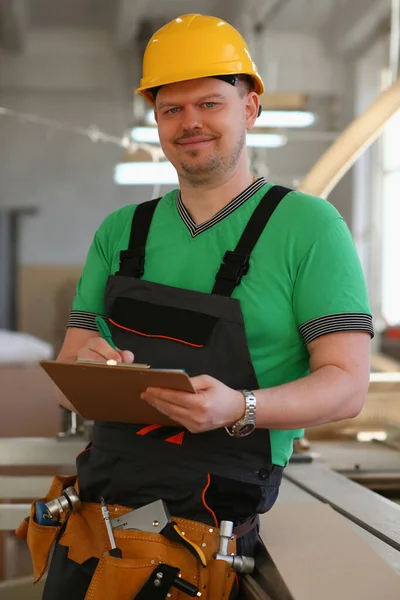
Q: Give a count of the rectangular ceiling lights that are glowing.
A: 3